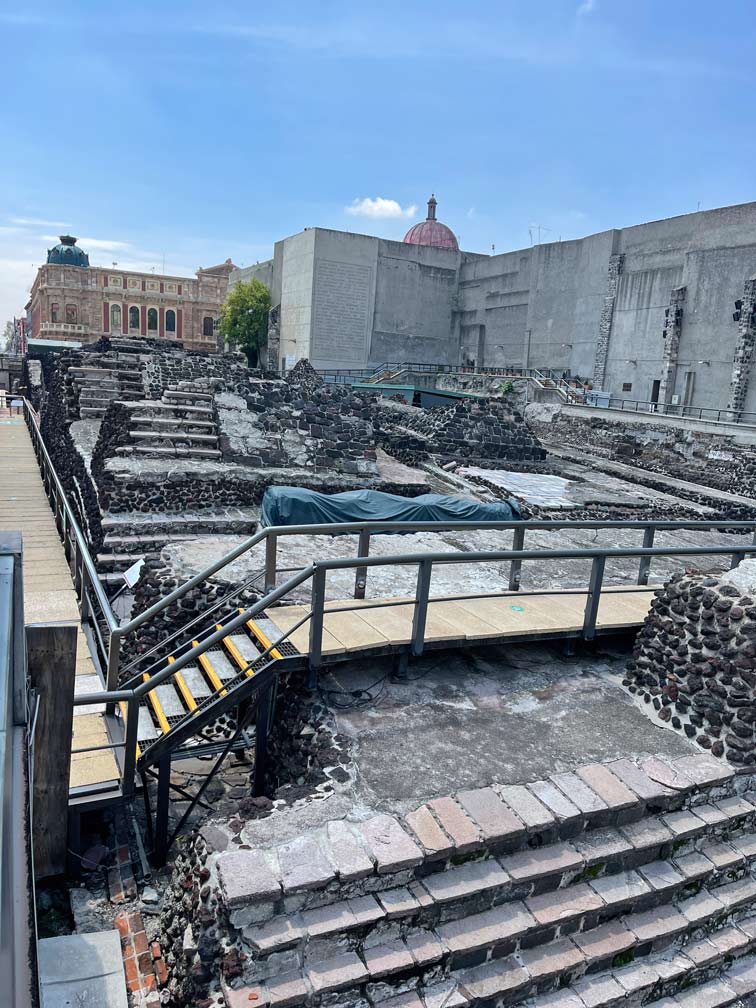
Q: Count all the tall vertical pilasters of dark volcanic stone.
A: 3